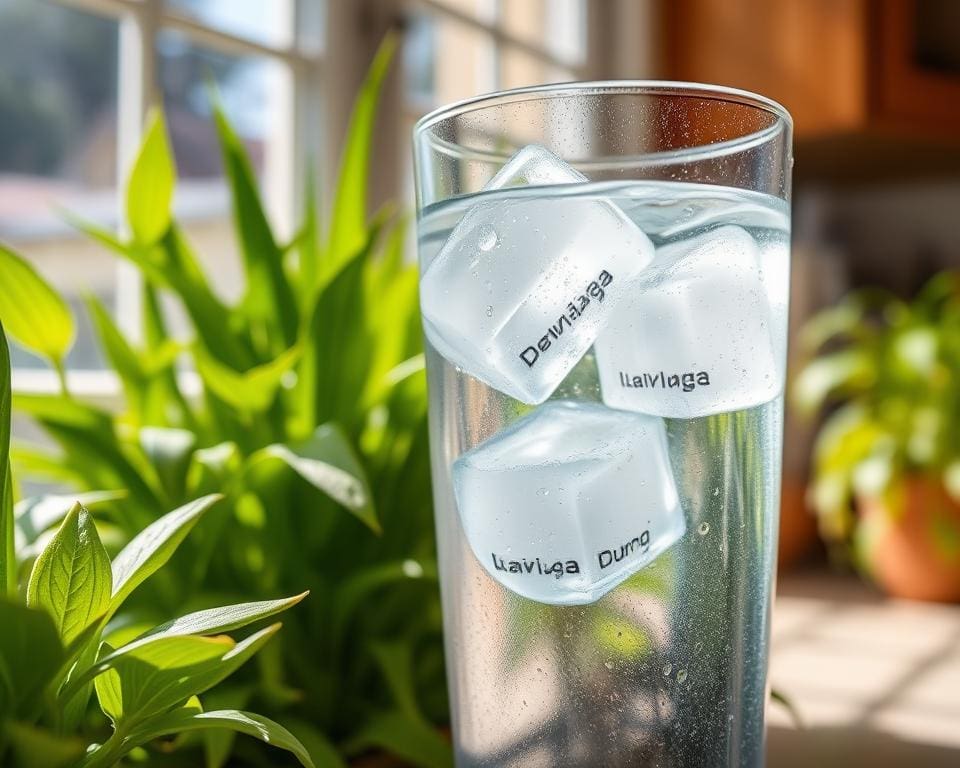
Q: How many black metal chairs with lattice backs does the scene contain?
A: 0